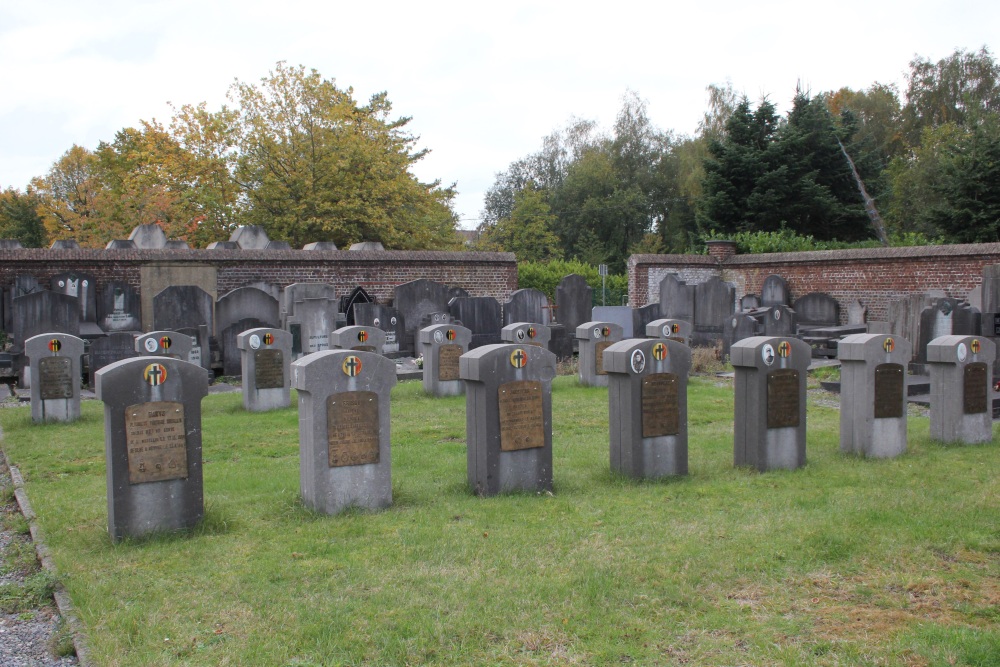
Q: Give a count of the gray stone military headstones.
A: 15